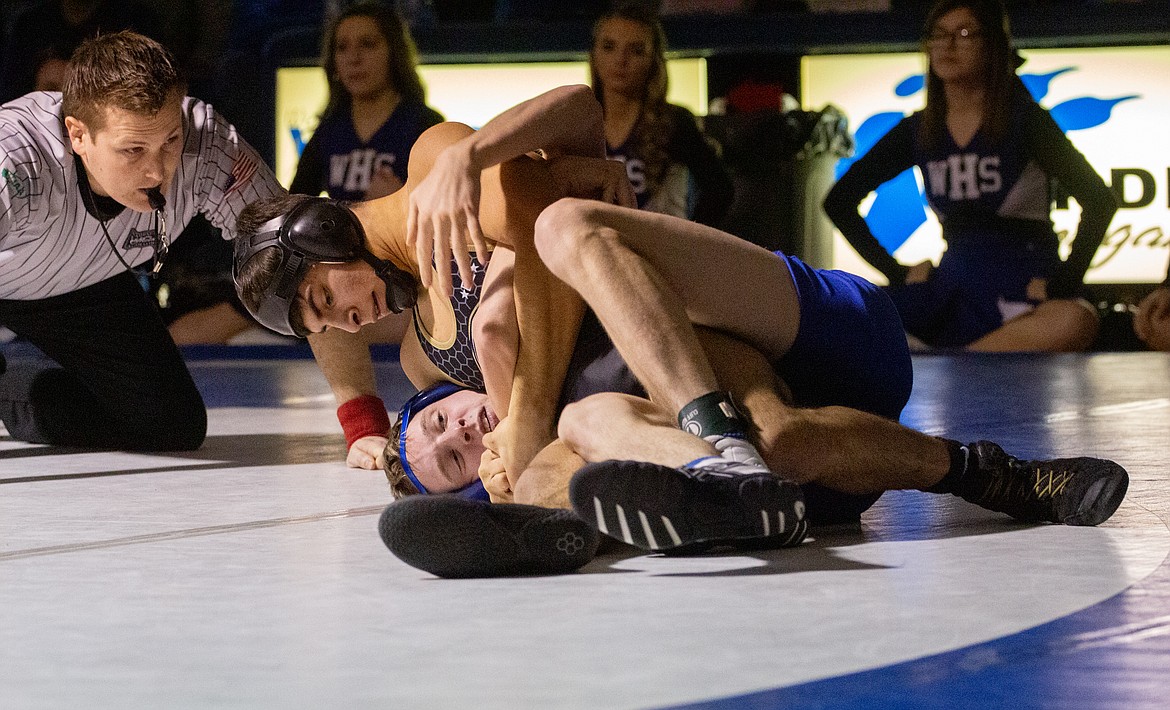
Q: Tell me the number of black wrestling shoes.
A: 3